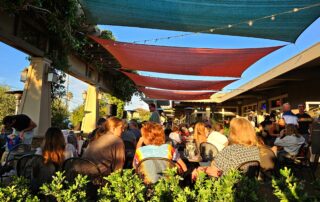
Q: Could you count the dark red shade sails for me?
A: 3